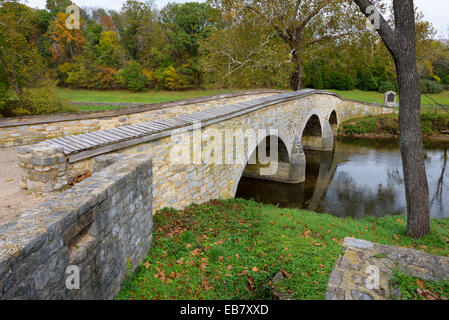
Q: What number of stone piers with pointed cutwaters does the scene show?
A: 2